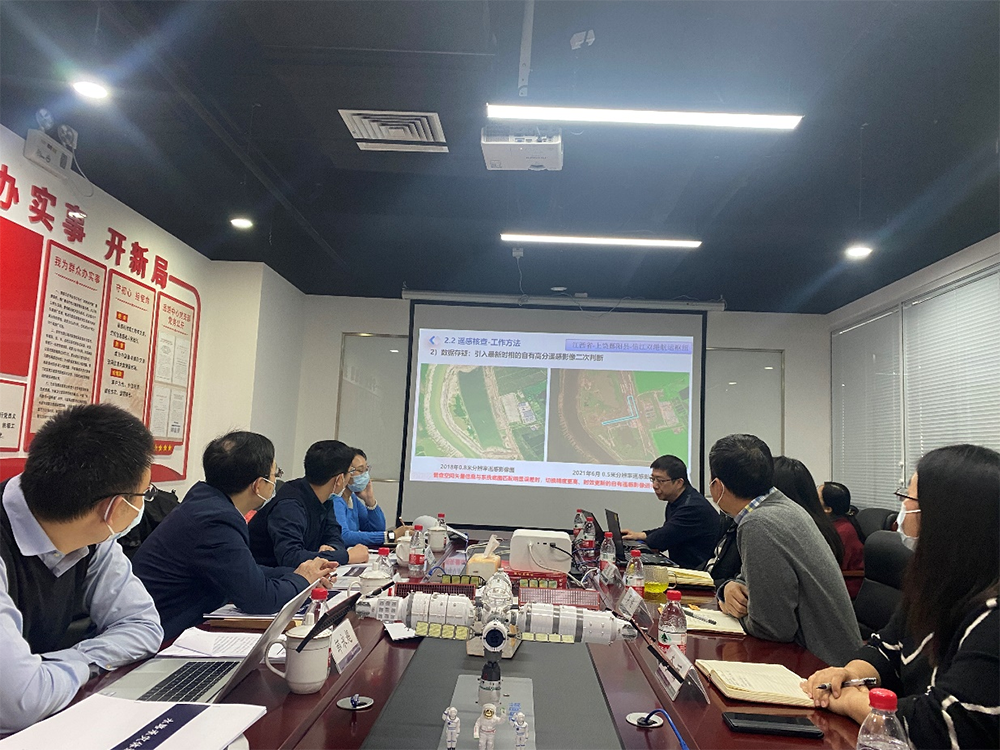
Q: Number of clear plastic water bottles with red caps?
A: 10